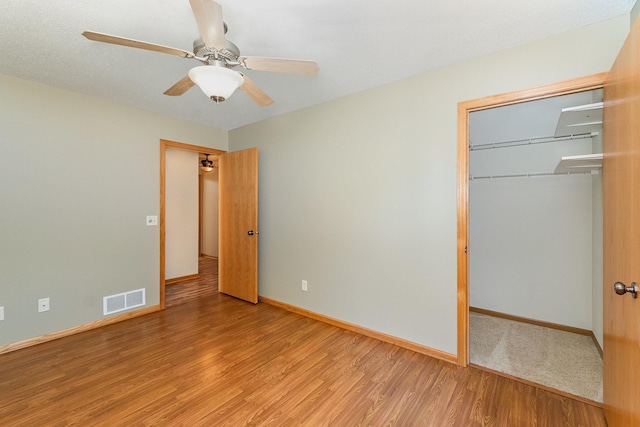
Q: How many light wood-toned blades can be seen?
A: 5